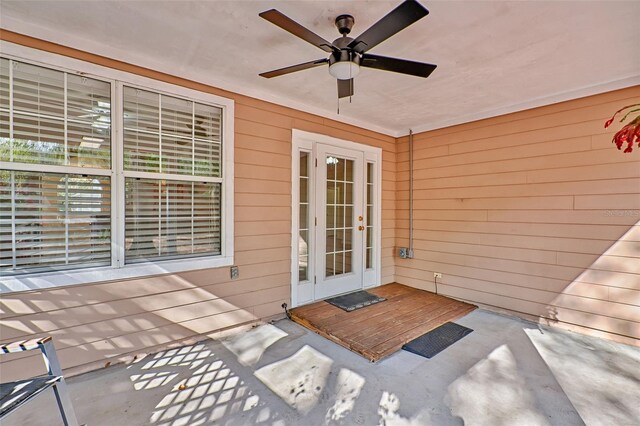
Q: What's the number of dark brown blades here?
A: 5